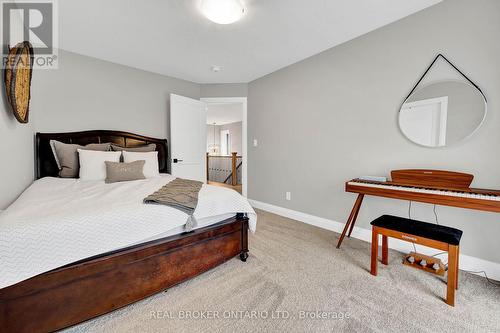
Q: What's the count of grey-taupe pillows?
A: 3